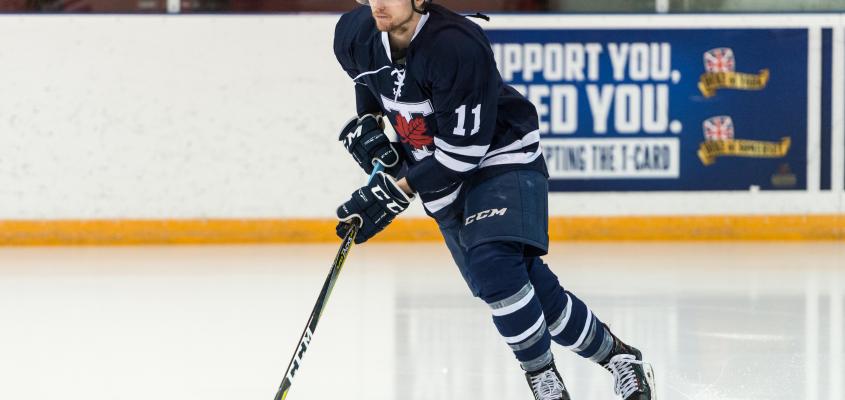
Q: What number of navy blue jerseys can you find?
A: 1